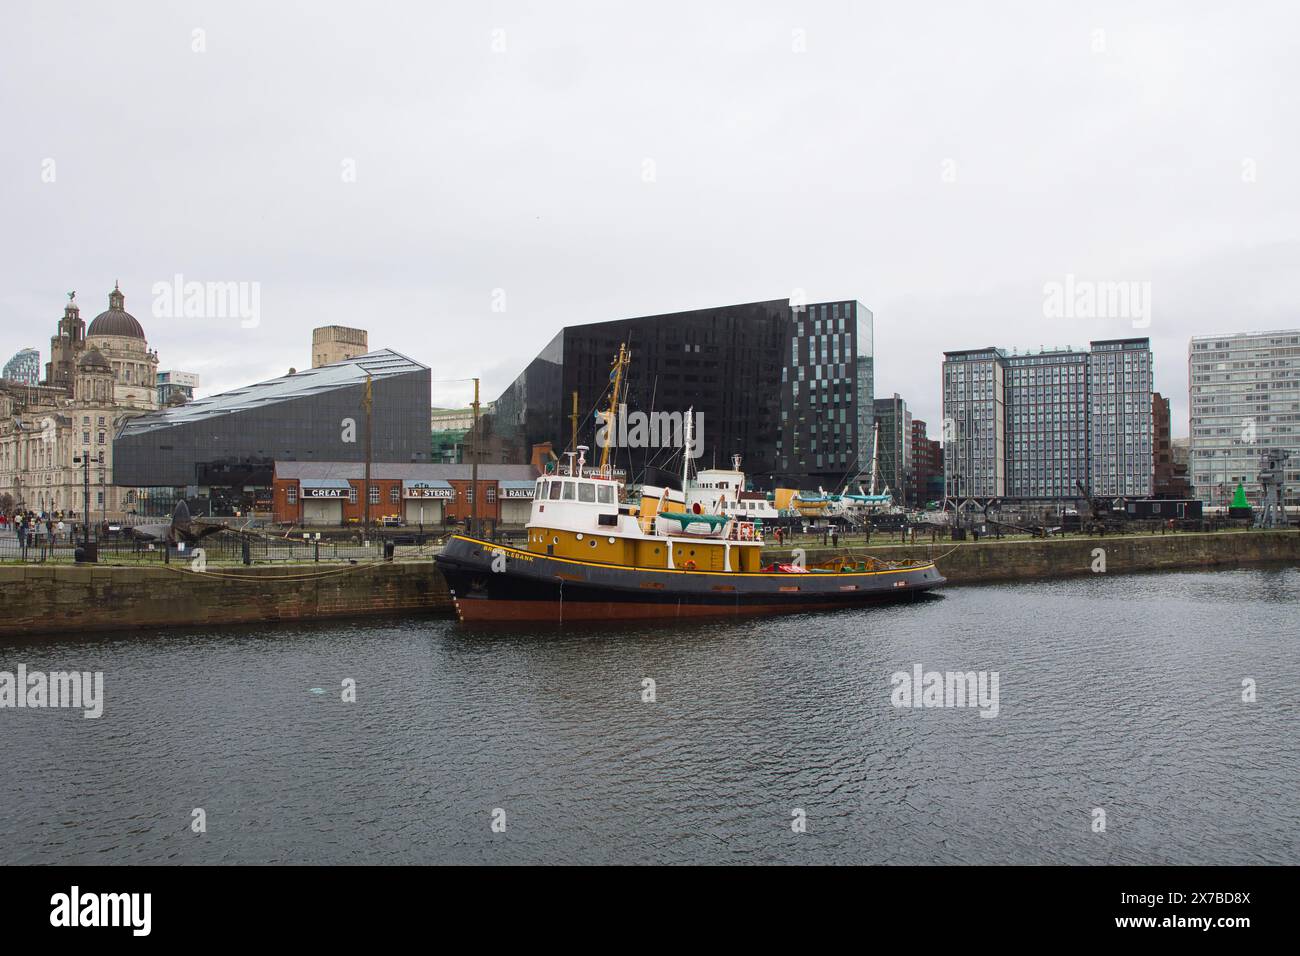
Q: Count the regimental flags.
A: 0